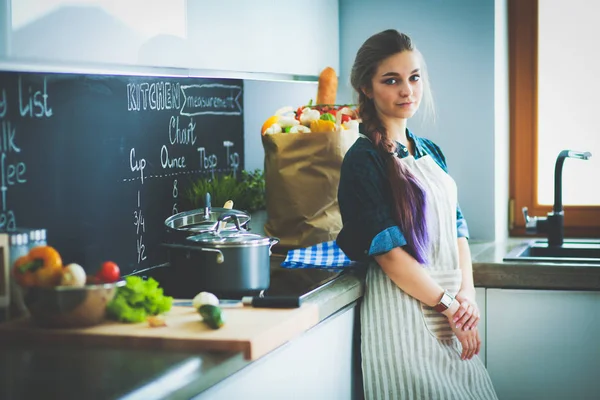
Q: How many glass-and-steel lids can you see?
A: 2